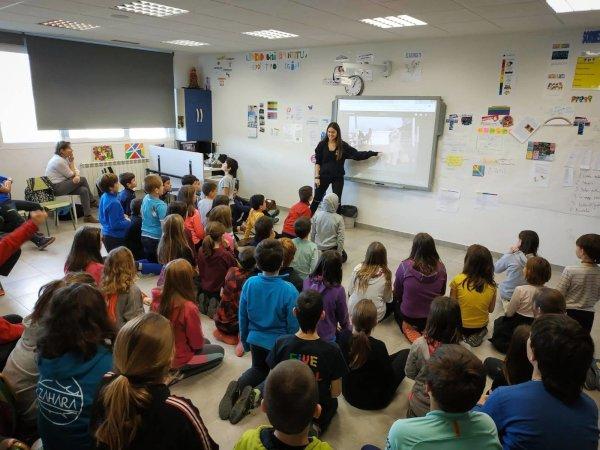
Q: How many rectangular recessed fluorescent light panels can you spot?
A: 6